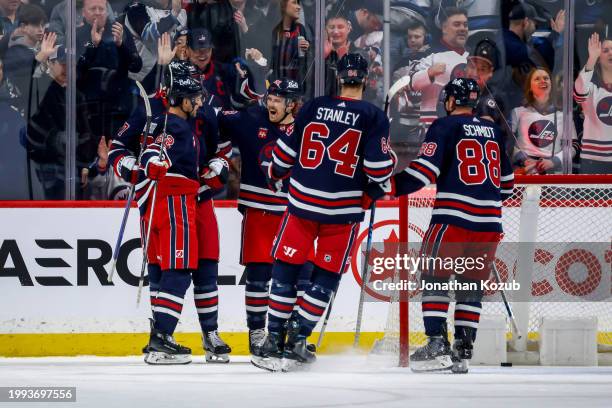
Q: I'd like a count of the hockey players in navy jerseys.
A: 5